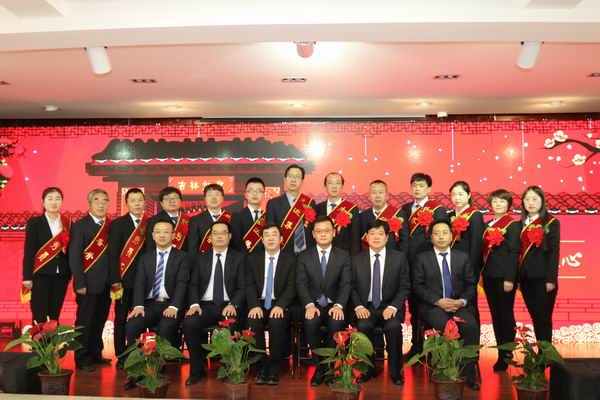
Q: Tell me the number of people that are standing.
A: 13